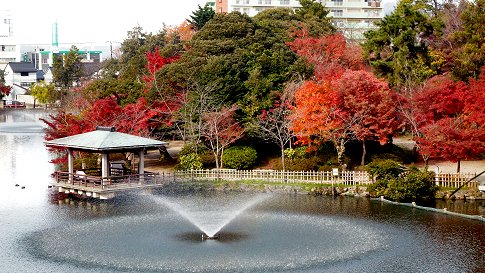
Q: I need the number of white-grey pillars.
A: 3